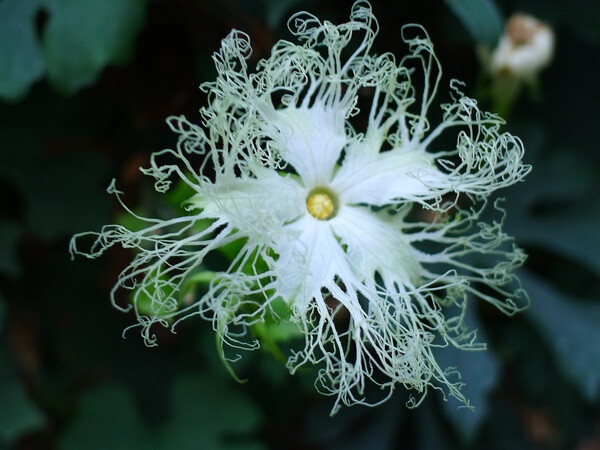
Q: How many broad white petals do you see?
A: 5